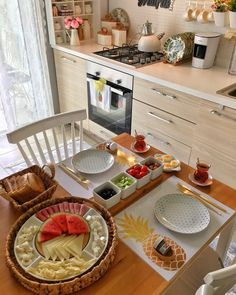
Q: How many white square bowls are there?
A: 4